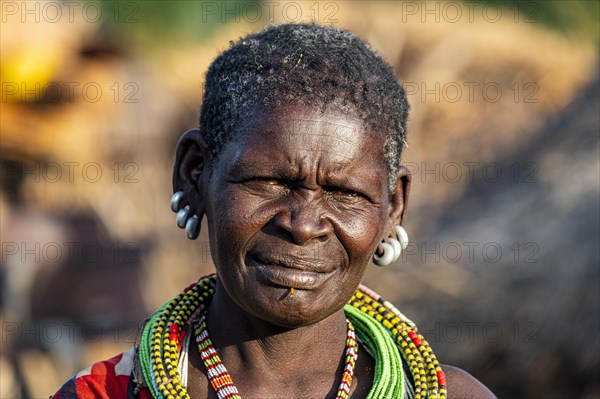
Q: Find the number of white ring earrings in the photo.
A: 6